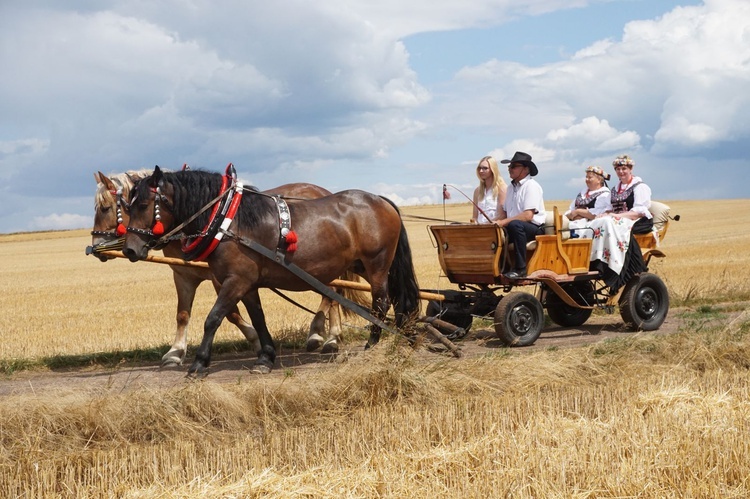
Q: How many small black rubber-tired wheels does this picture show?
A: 4